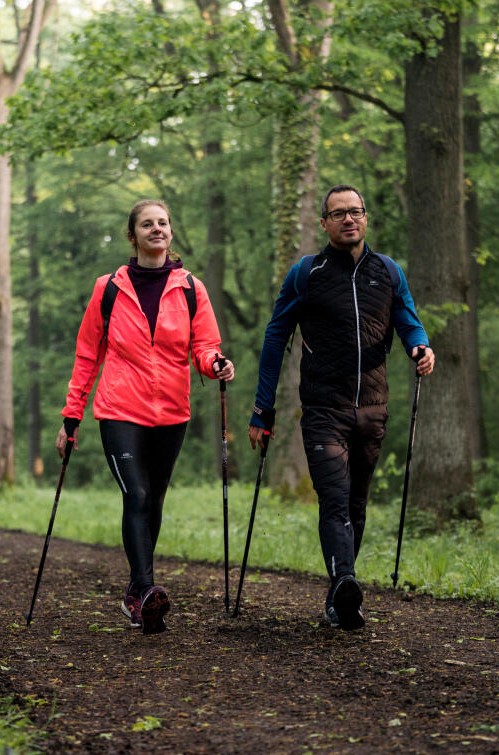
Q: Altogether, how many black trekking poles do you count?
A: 4